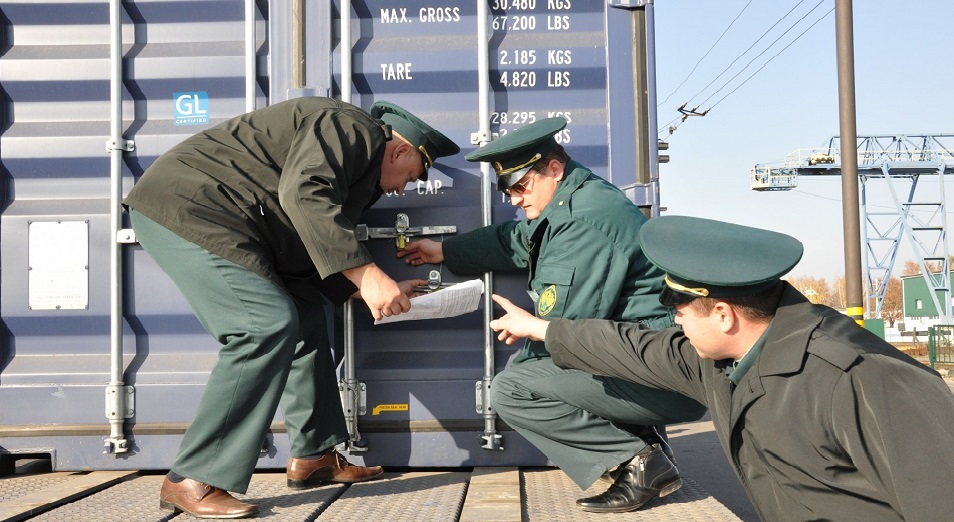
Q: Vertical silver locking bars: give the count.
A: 4